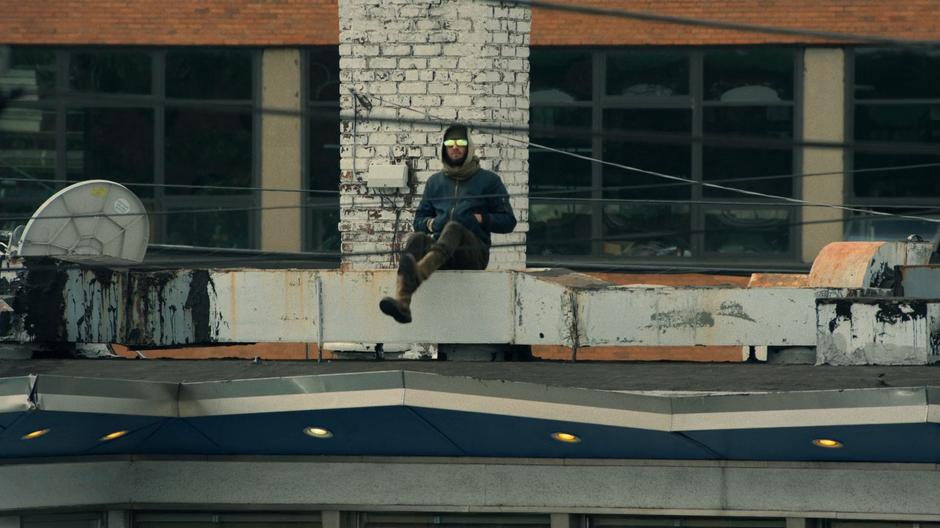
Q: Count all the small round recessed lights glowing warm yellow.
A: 5